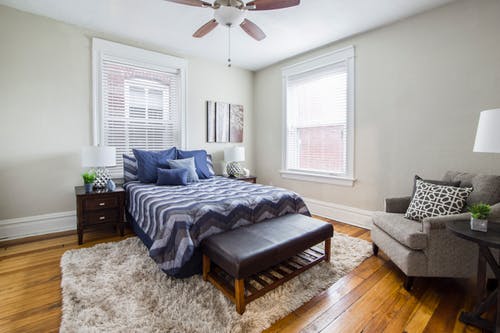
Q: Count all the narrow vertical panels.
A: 3